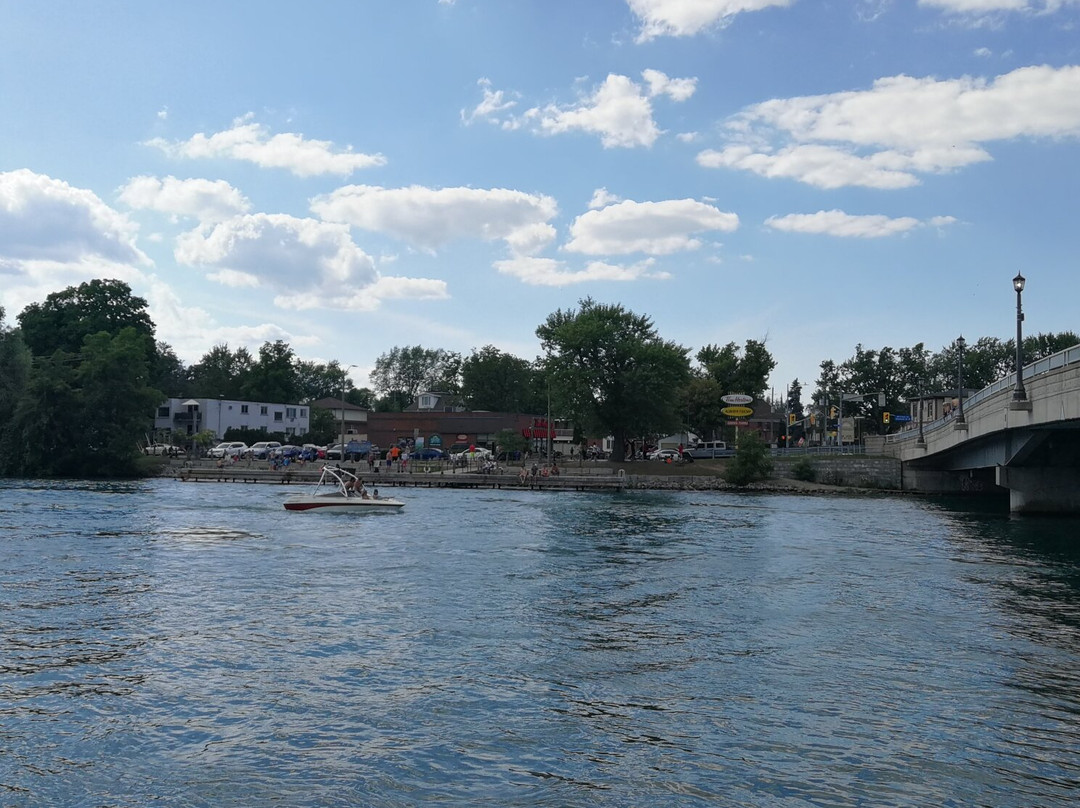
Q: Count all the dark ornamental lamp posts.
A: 3